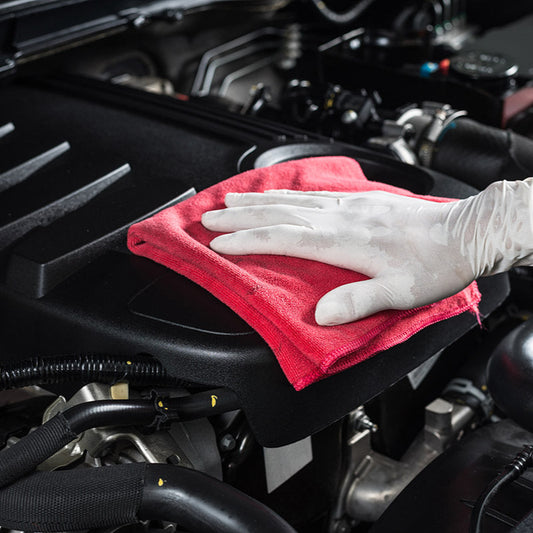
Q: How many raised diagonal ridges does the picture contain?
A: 4